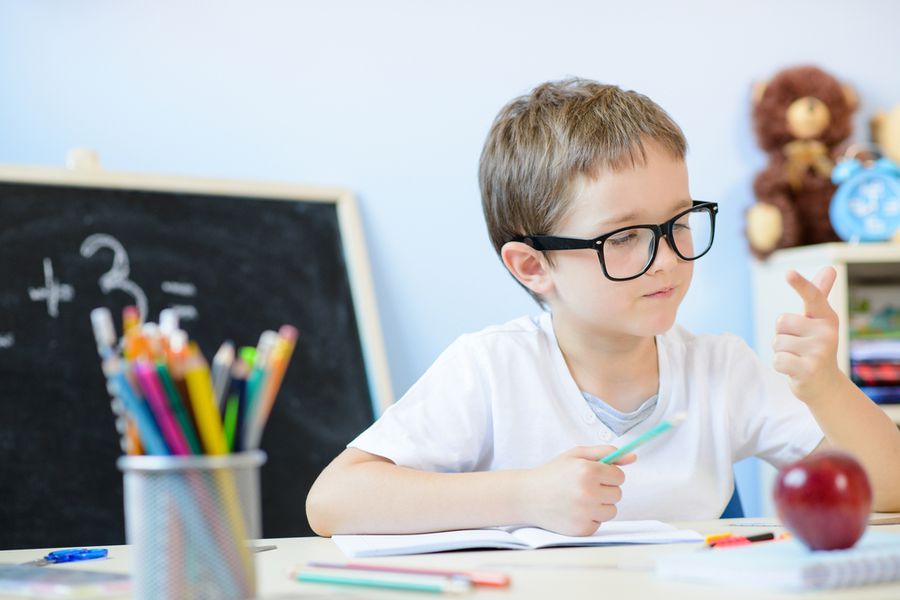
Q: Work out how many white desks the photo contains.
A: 1